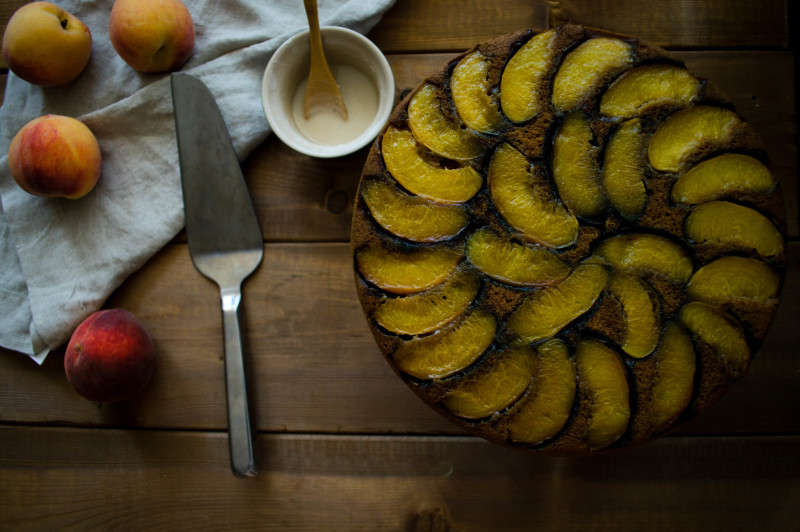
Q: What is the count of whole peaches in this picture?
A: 4